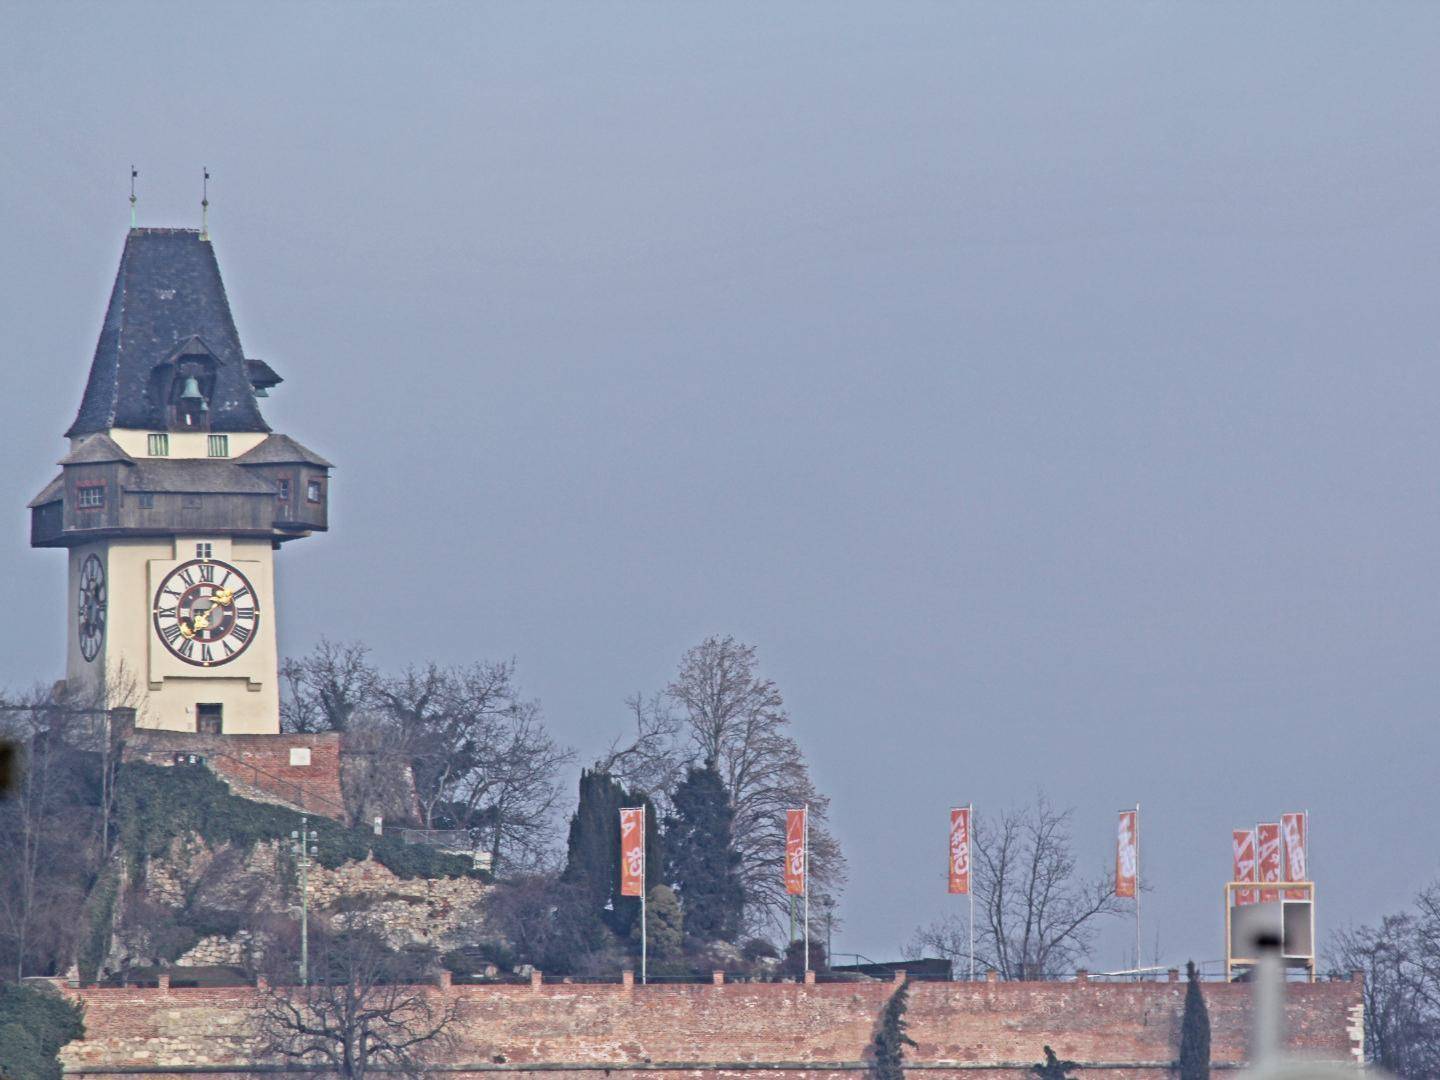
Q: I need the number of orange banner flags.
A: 7